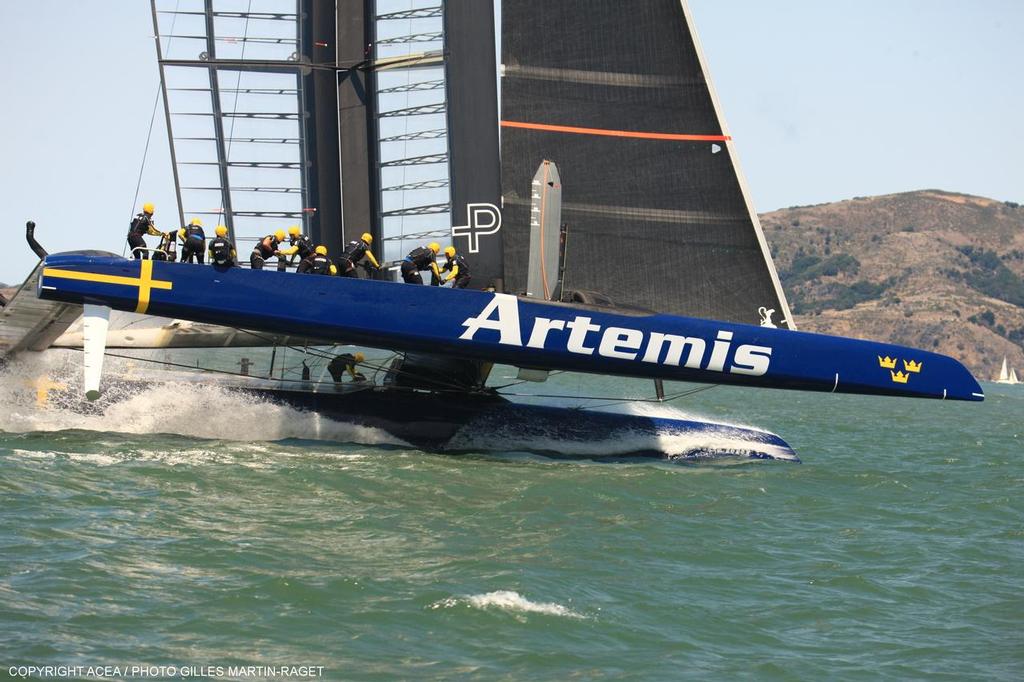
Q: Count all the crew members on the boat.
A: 10